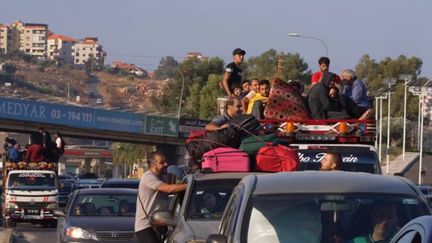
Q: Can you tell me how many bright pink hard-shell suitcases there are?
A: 1